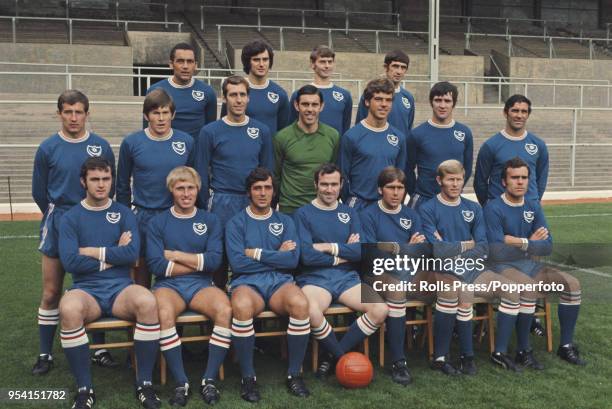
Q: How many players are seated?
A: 7